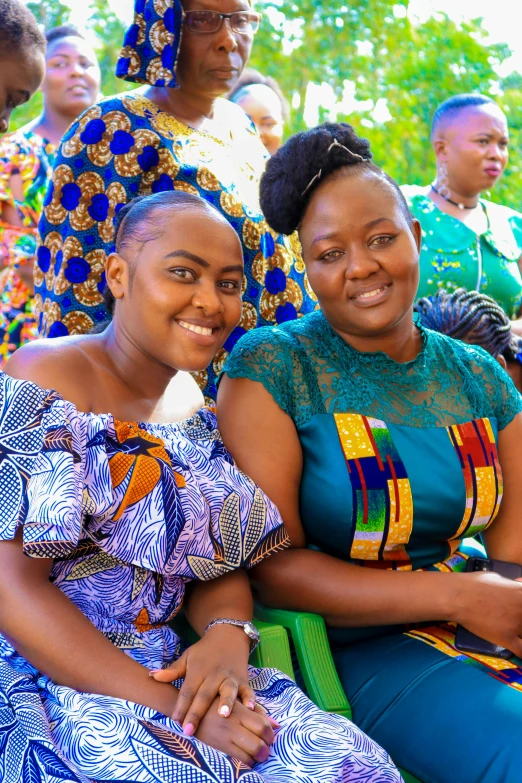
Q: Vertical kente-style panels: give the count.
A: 2